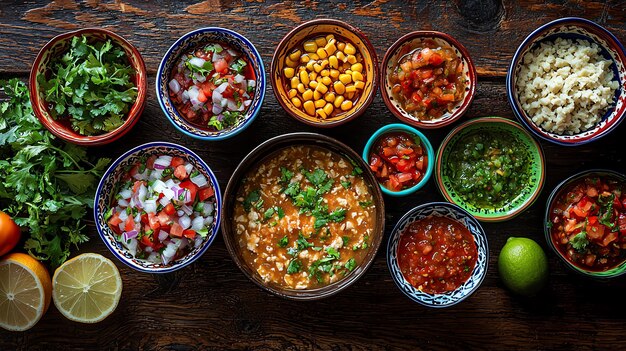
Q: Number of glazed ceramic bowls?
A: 11